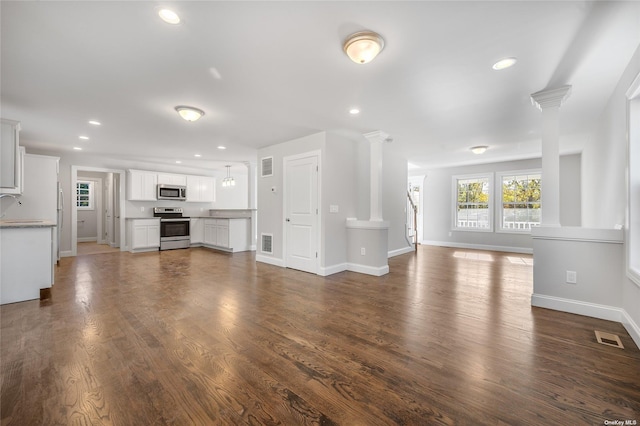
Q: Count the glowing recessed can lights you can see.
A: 9